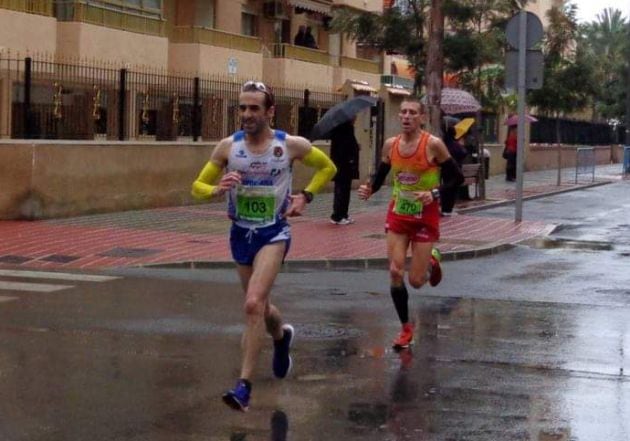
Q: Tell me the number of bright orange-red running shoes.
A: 2